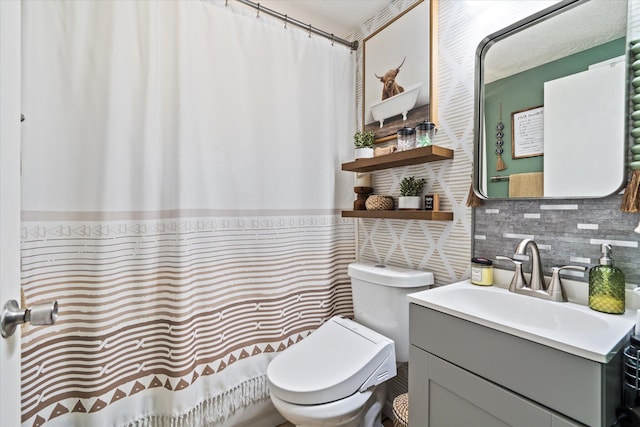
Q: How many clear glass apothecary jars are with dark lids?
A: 2